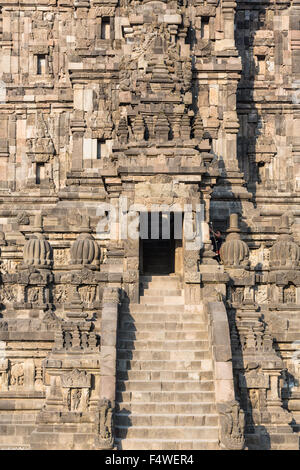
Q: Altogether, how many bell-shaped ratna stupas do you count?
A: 4